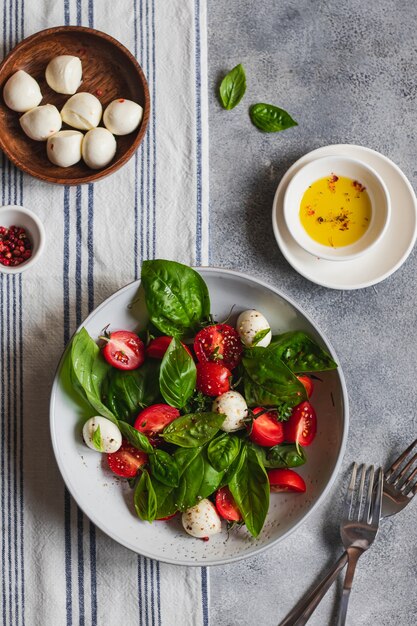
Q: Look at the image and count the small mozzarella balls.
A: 11